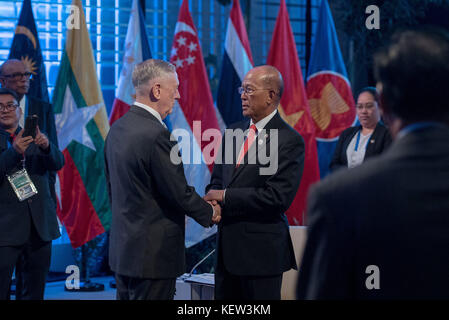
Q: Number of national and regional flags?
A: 7